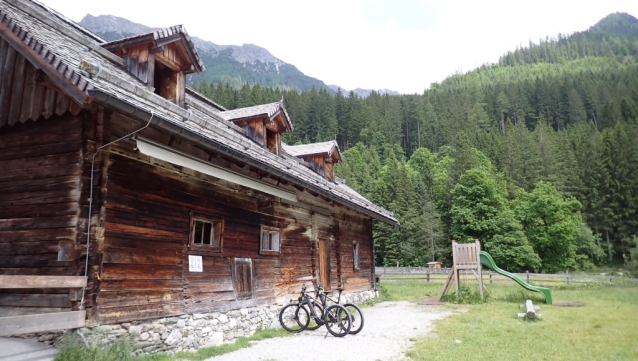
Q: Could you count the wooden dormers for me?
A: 3